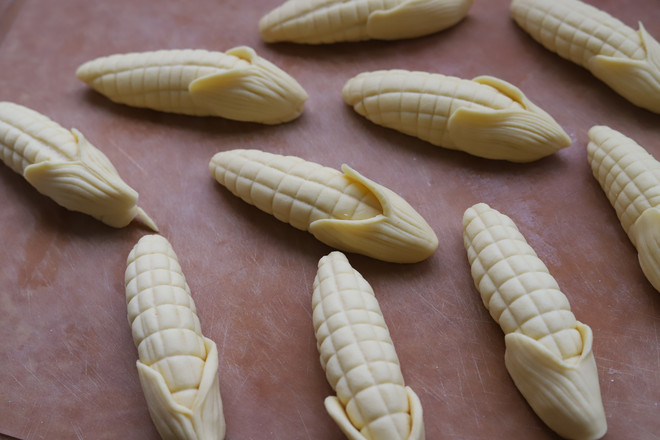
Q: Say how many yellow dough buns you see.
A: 10